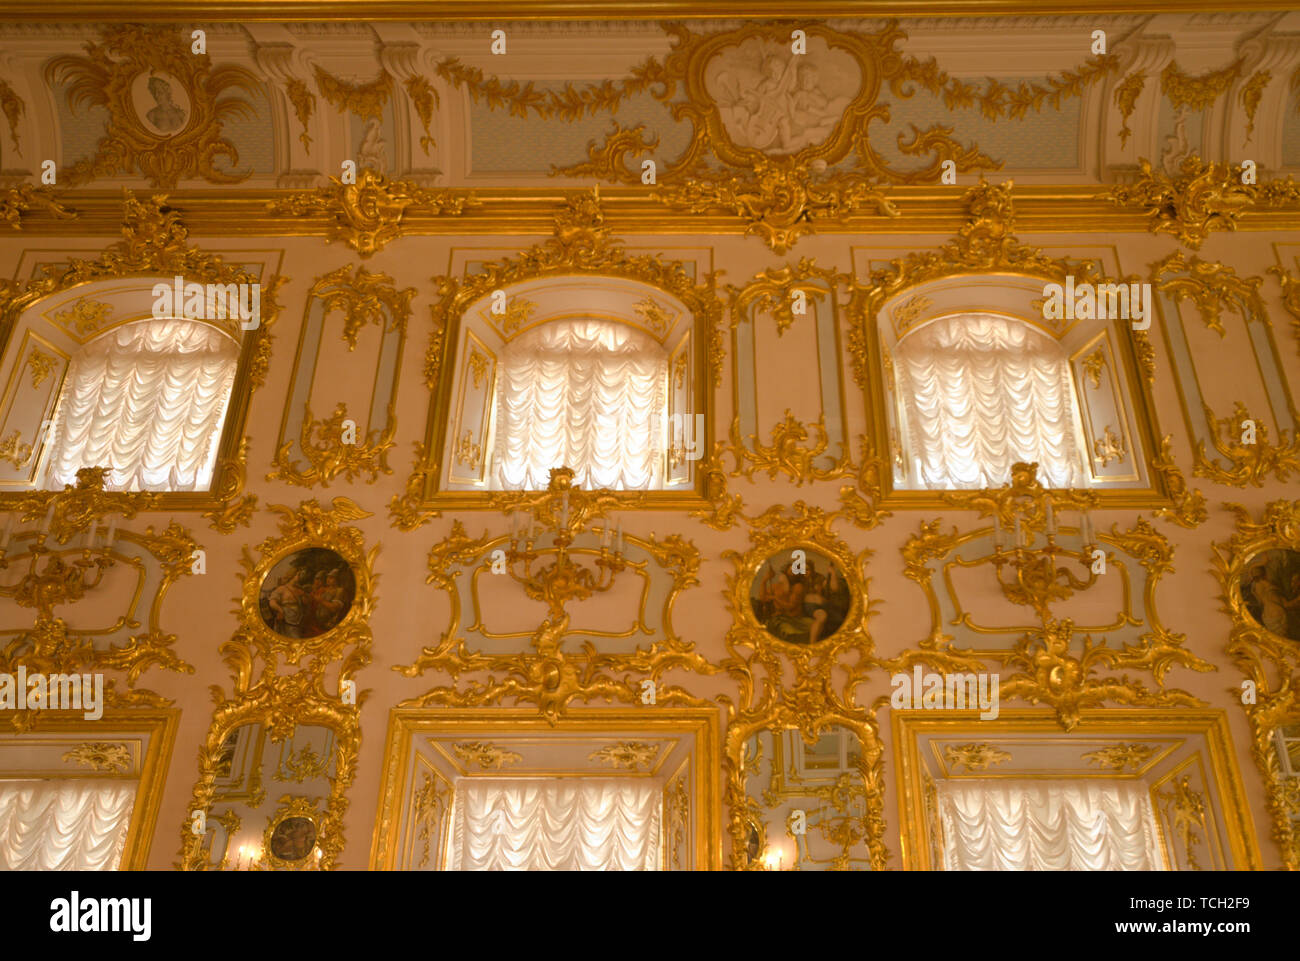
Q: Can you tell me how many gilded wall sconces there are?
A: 3